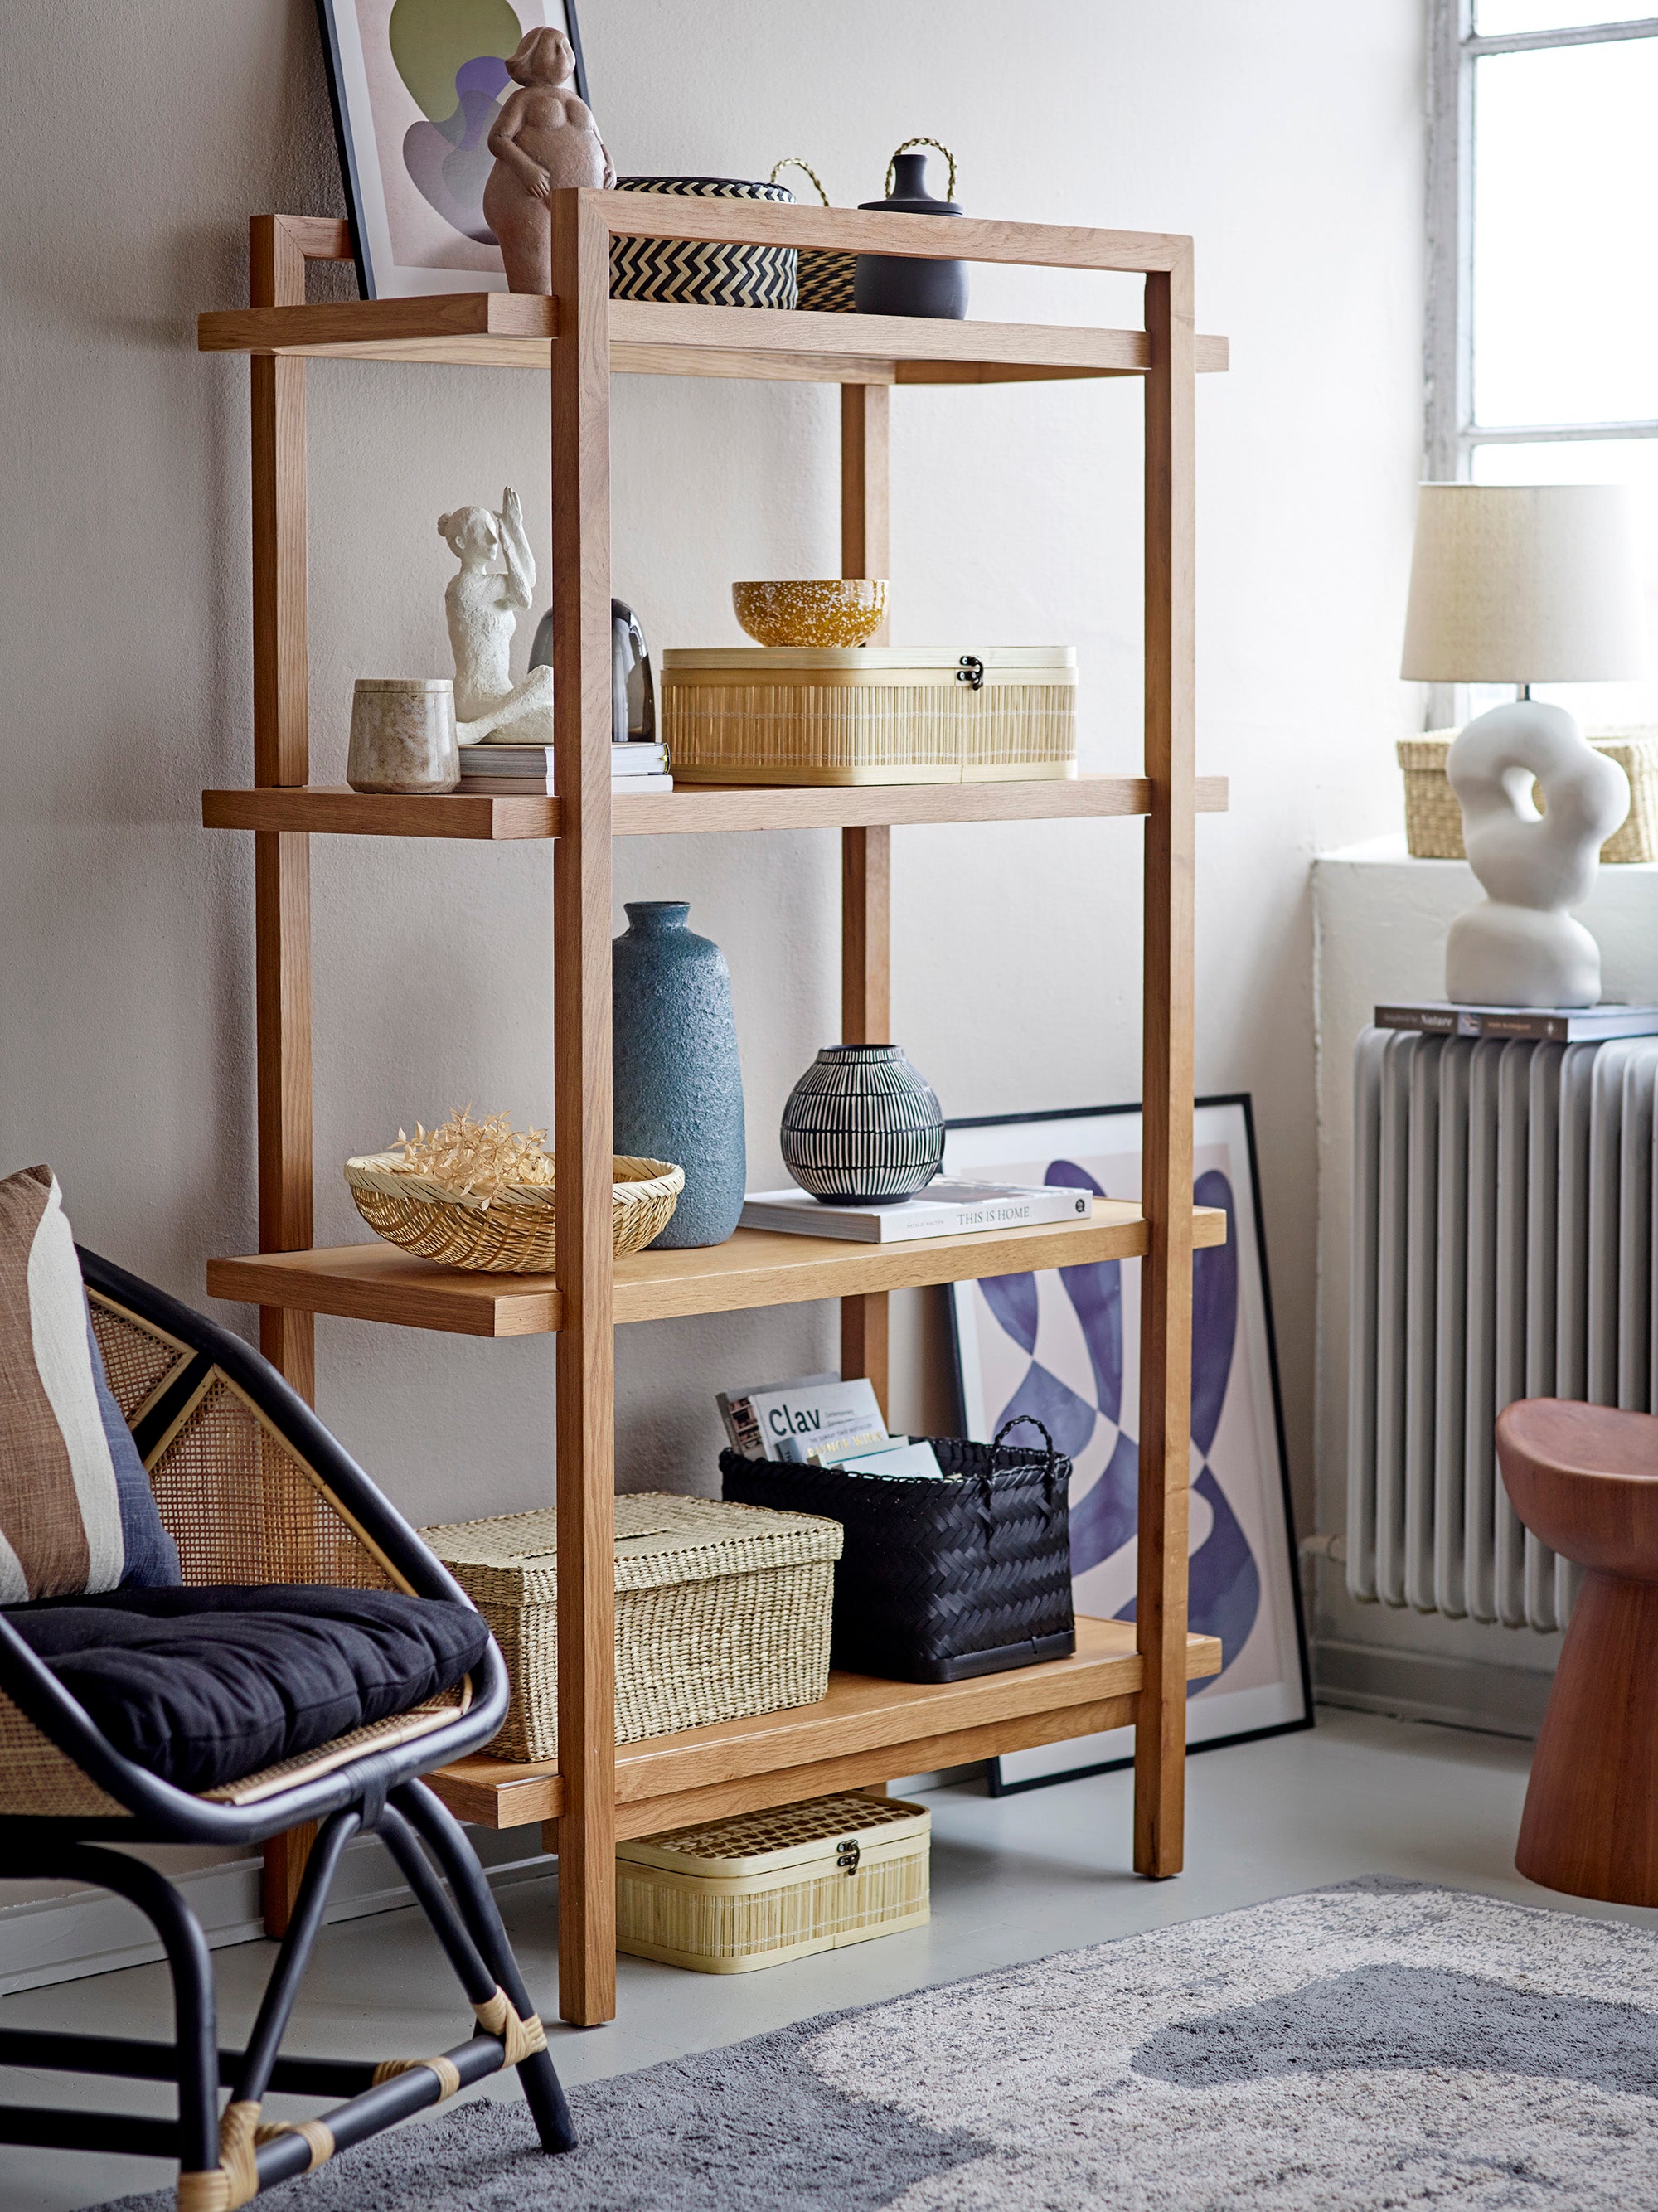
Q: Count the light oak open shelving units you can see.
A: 1